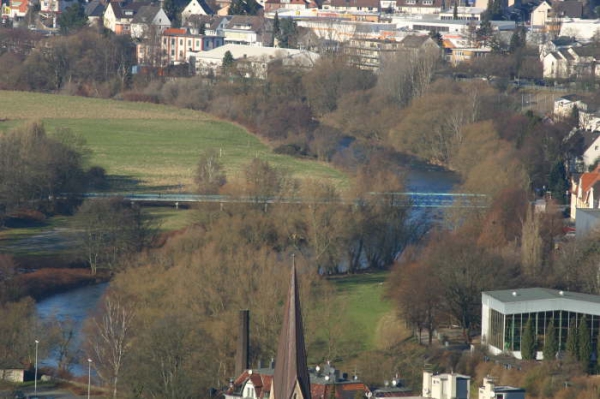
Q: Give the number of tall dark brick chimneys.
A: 1